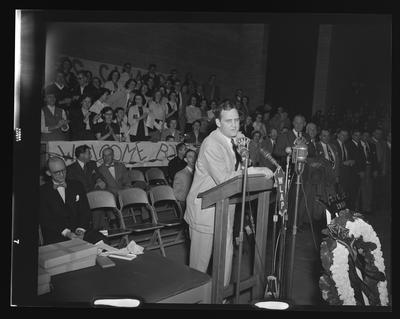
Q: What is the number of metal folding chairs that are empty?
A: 5